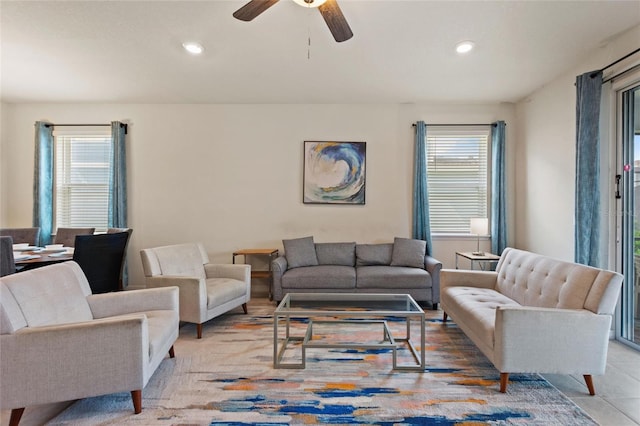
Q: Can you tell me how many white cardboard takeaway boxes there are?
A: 0